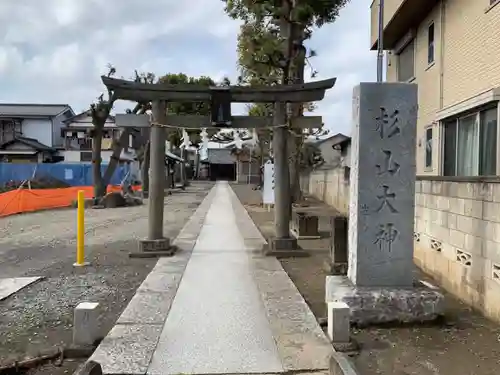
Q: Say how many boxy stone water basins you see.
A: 1